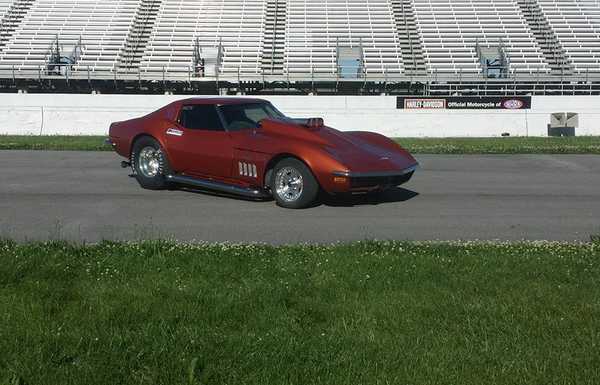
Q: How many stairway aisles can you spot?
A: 5